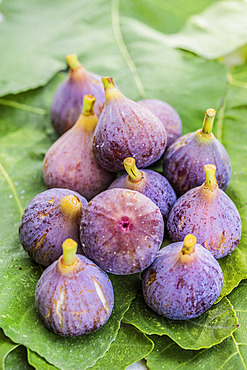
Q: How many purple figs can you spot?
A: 11